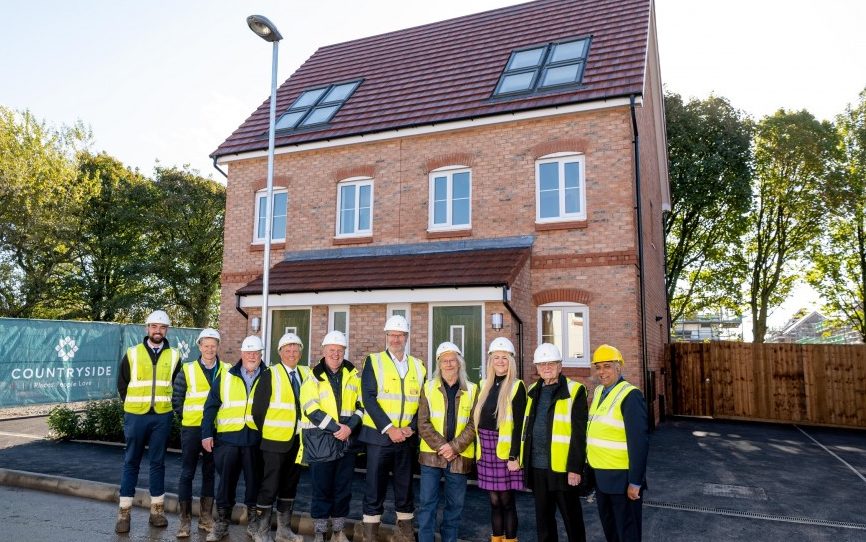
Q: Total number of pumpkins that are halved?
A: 0